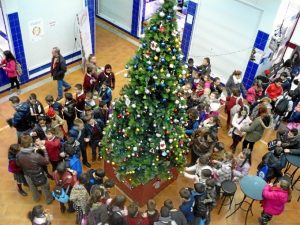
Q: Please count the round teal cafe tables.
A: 2